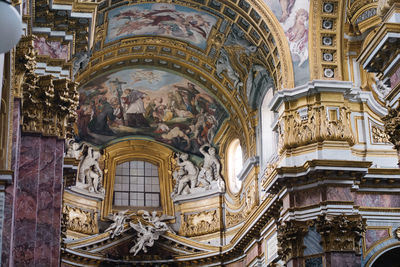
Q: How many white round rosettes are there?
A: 5